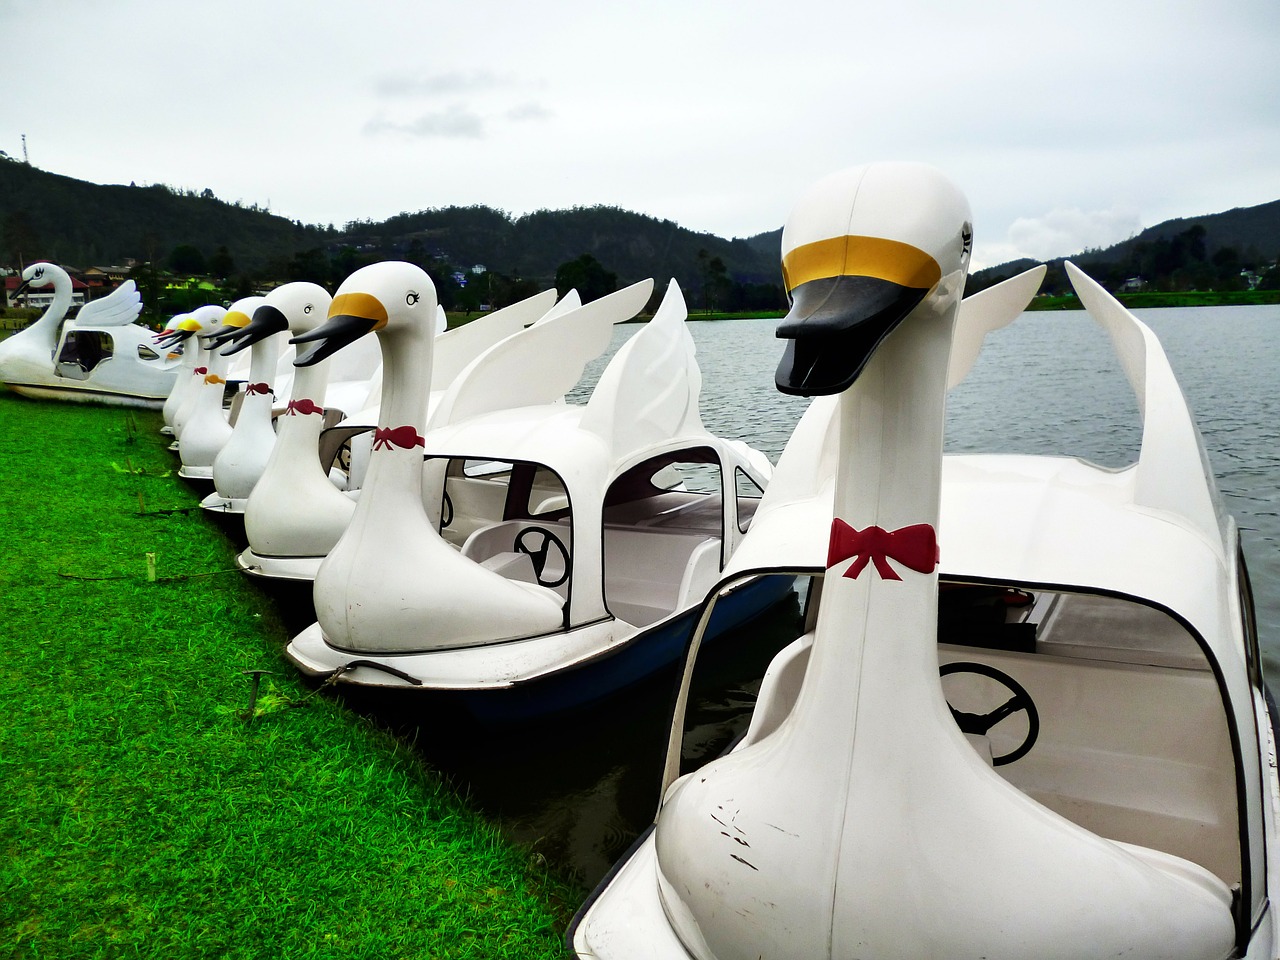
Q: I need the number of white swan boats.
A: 8